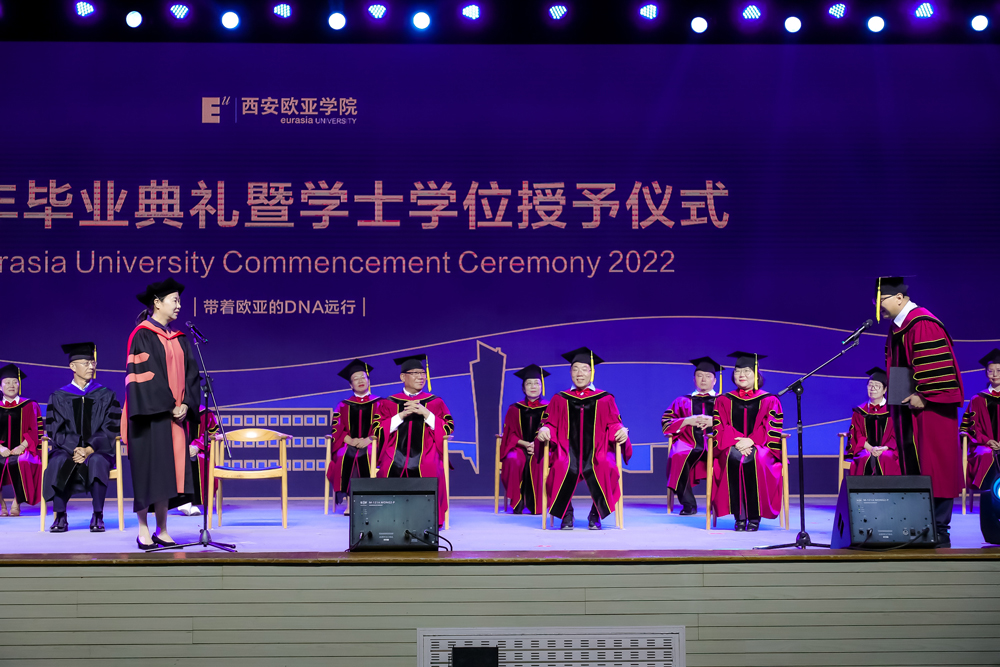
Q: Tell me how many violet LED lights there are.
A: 10